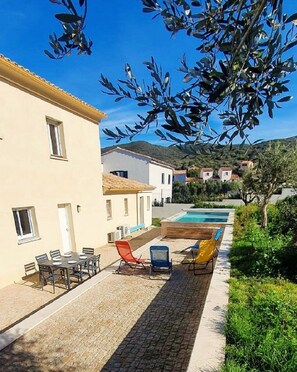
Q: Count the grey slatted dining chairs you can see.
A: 6